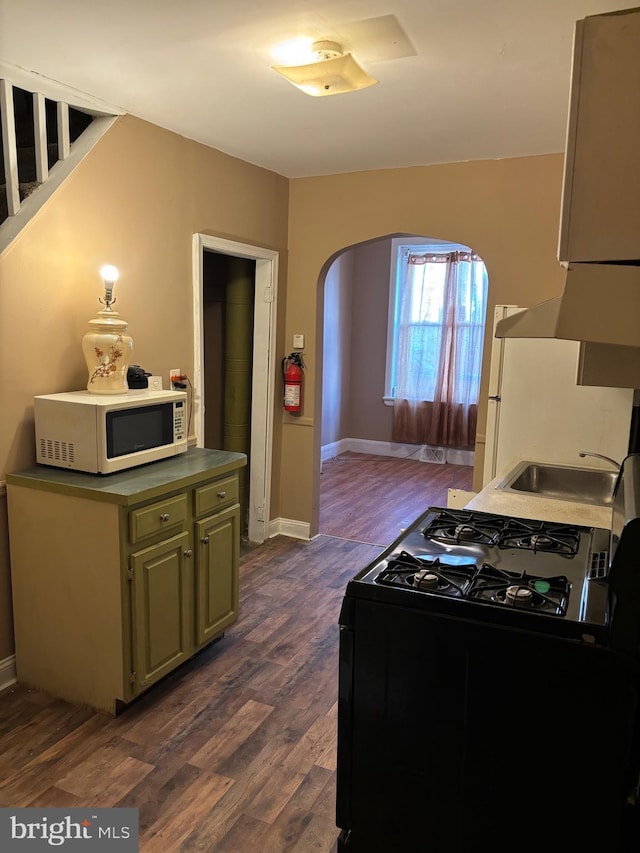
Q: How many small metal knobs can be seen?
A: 4